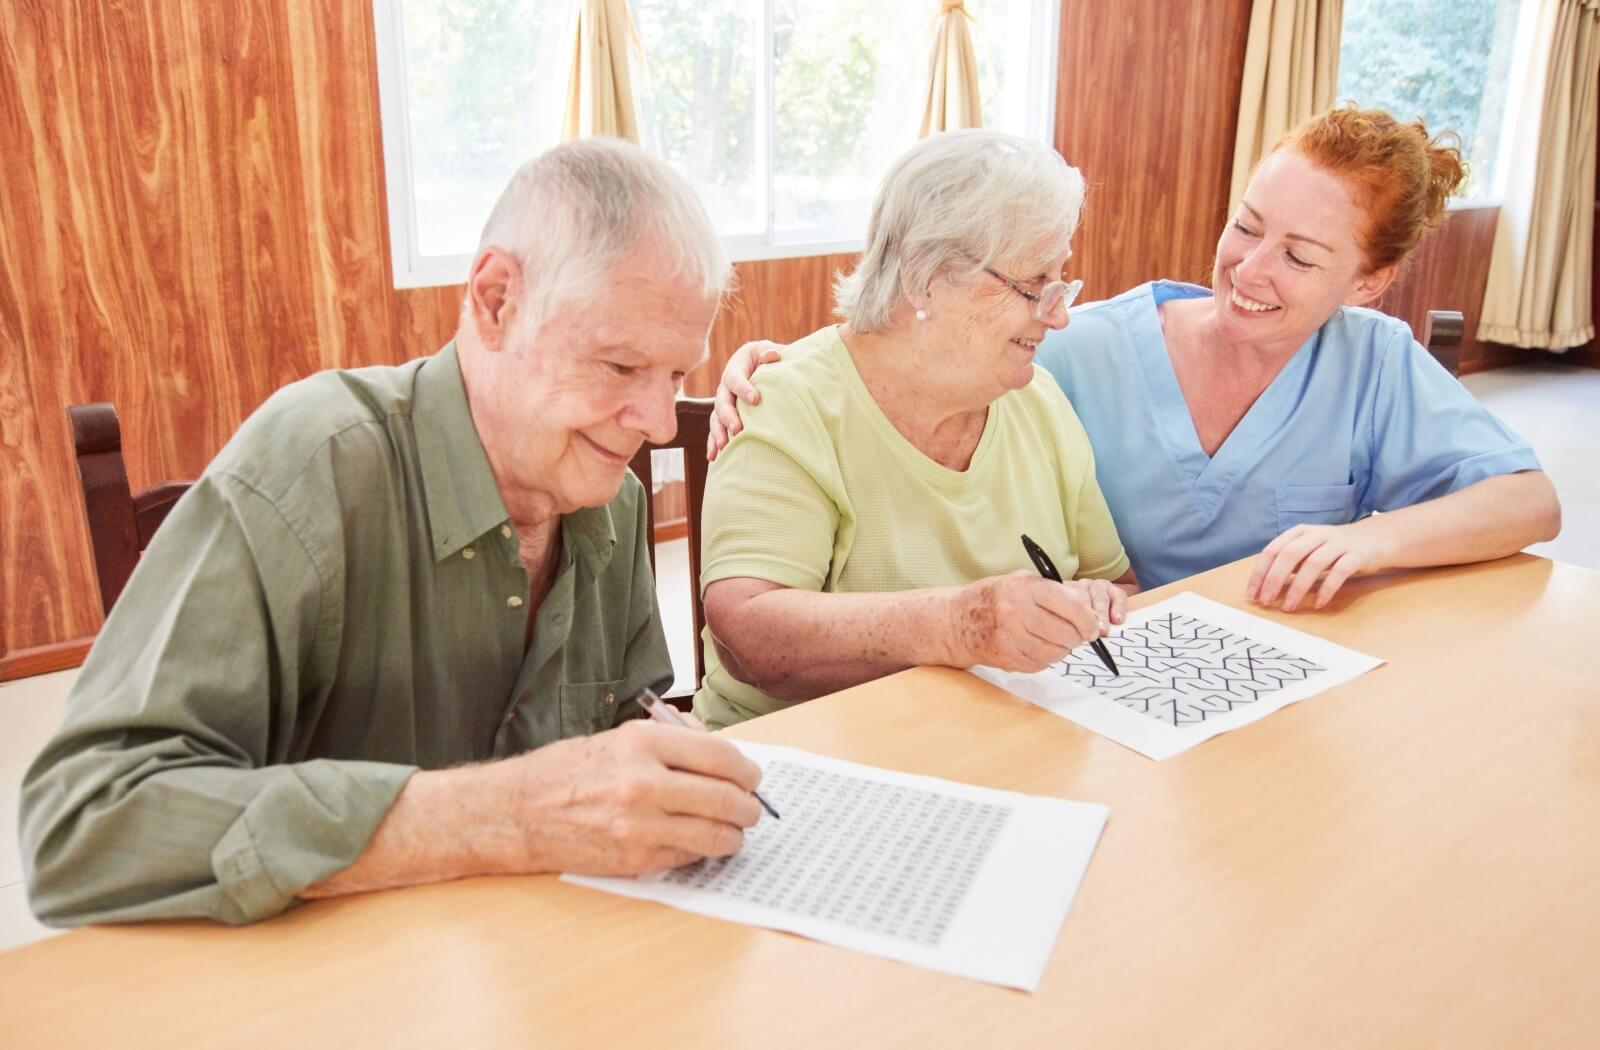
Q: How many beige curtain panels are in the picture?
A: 4